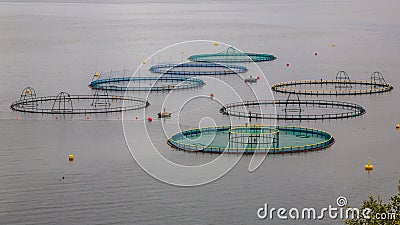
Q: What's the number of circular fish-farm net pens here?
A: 7